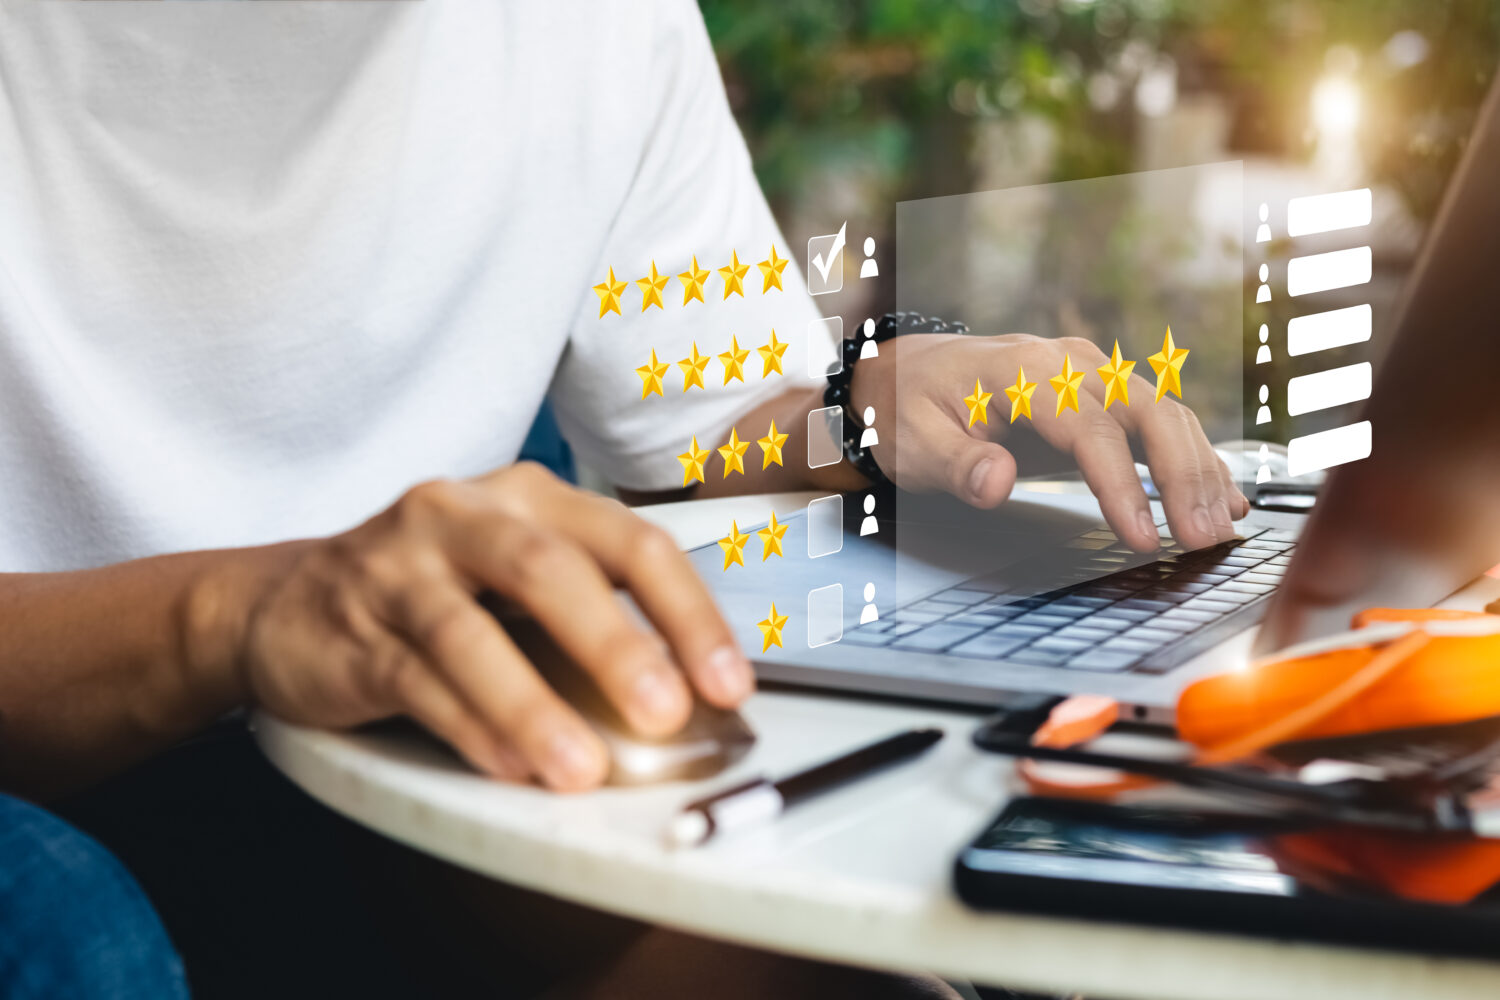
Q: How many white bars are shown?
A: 5